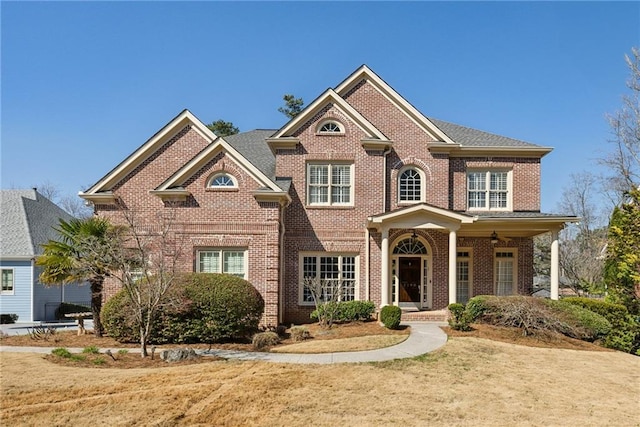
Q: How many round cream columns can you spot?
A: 3